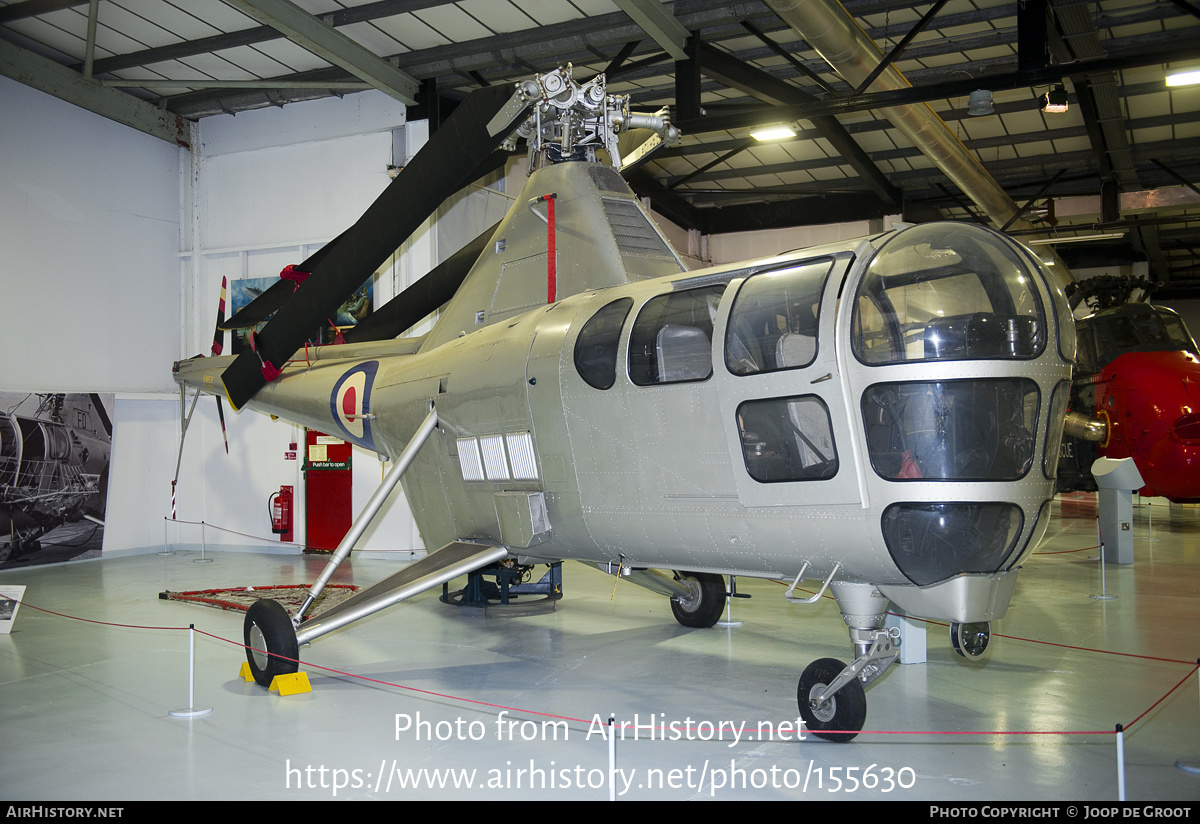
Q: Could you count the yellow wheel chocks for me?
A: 2